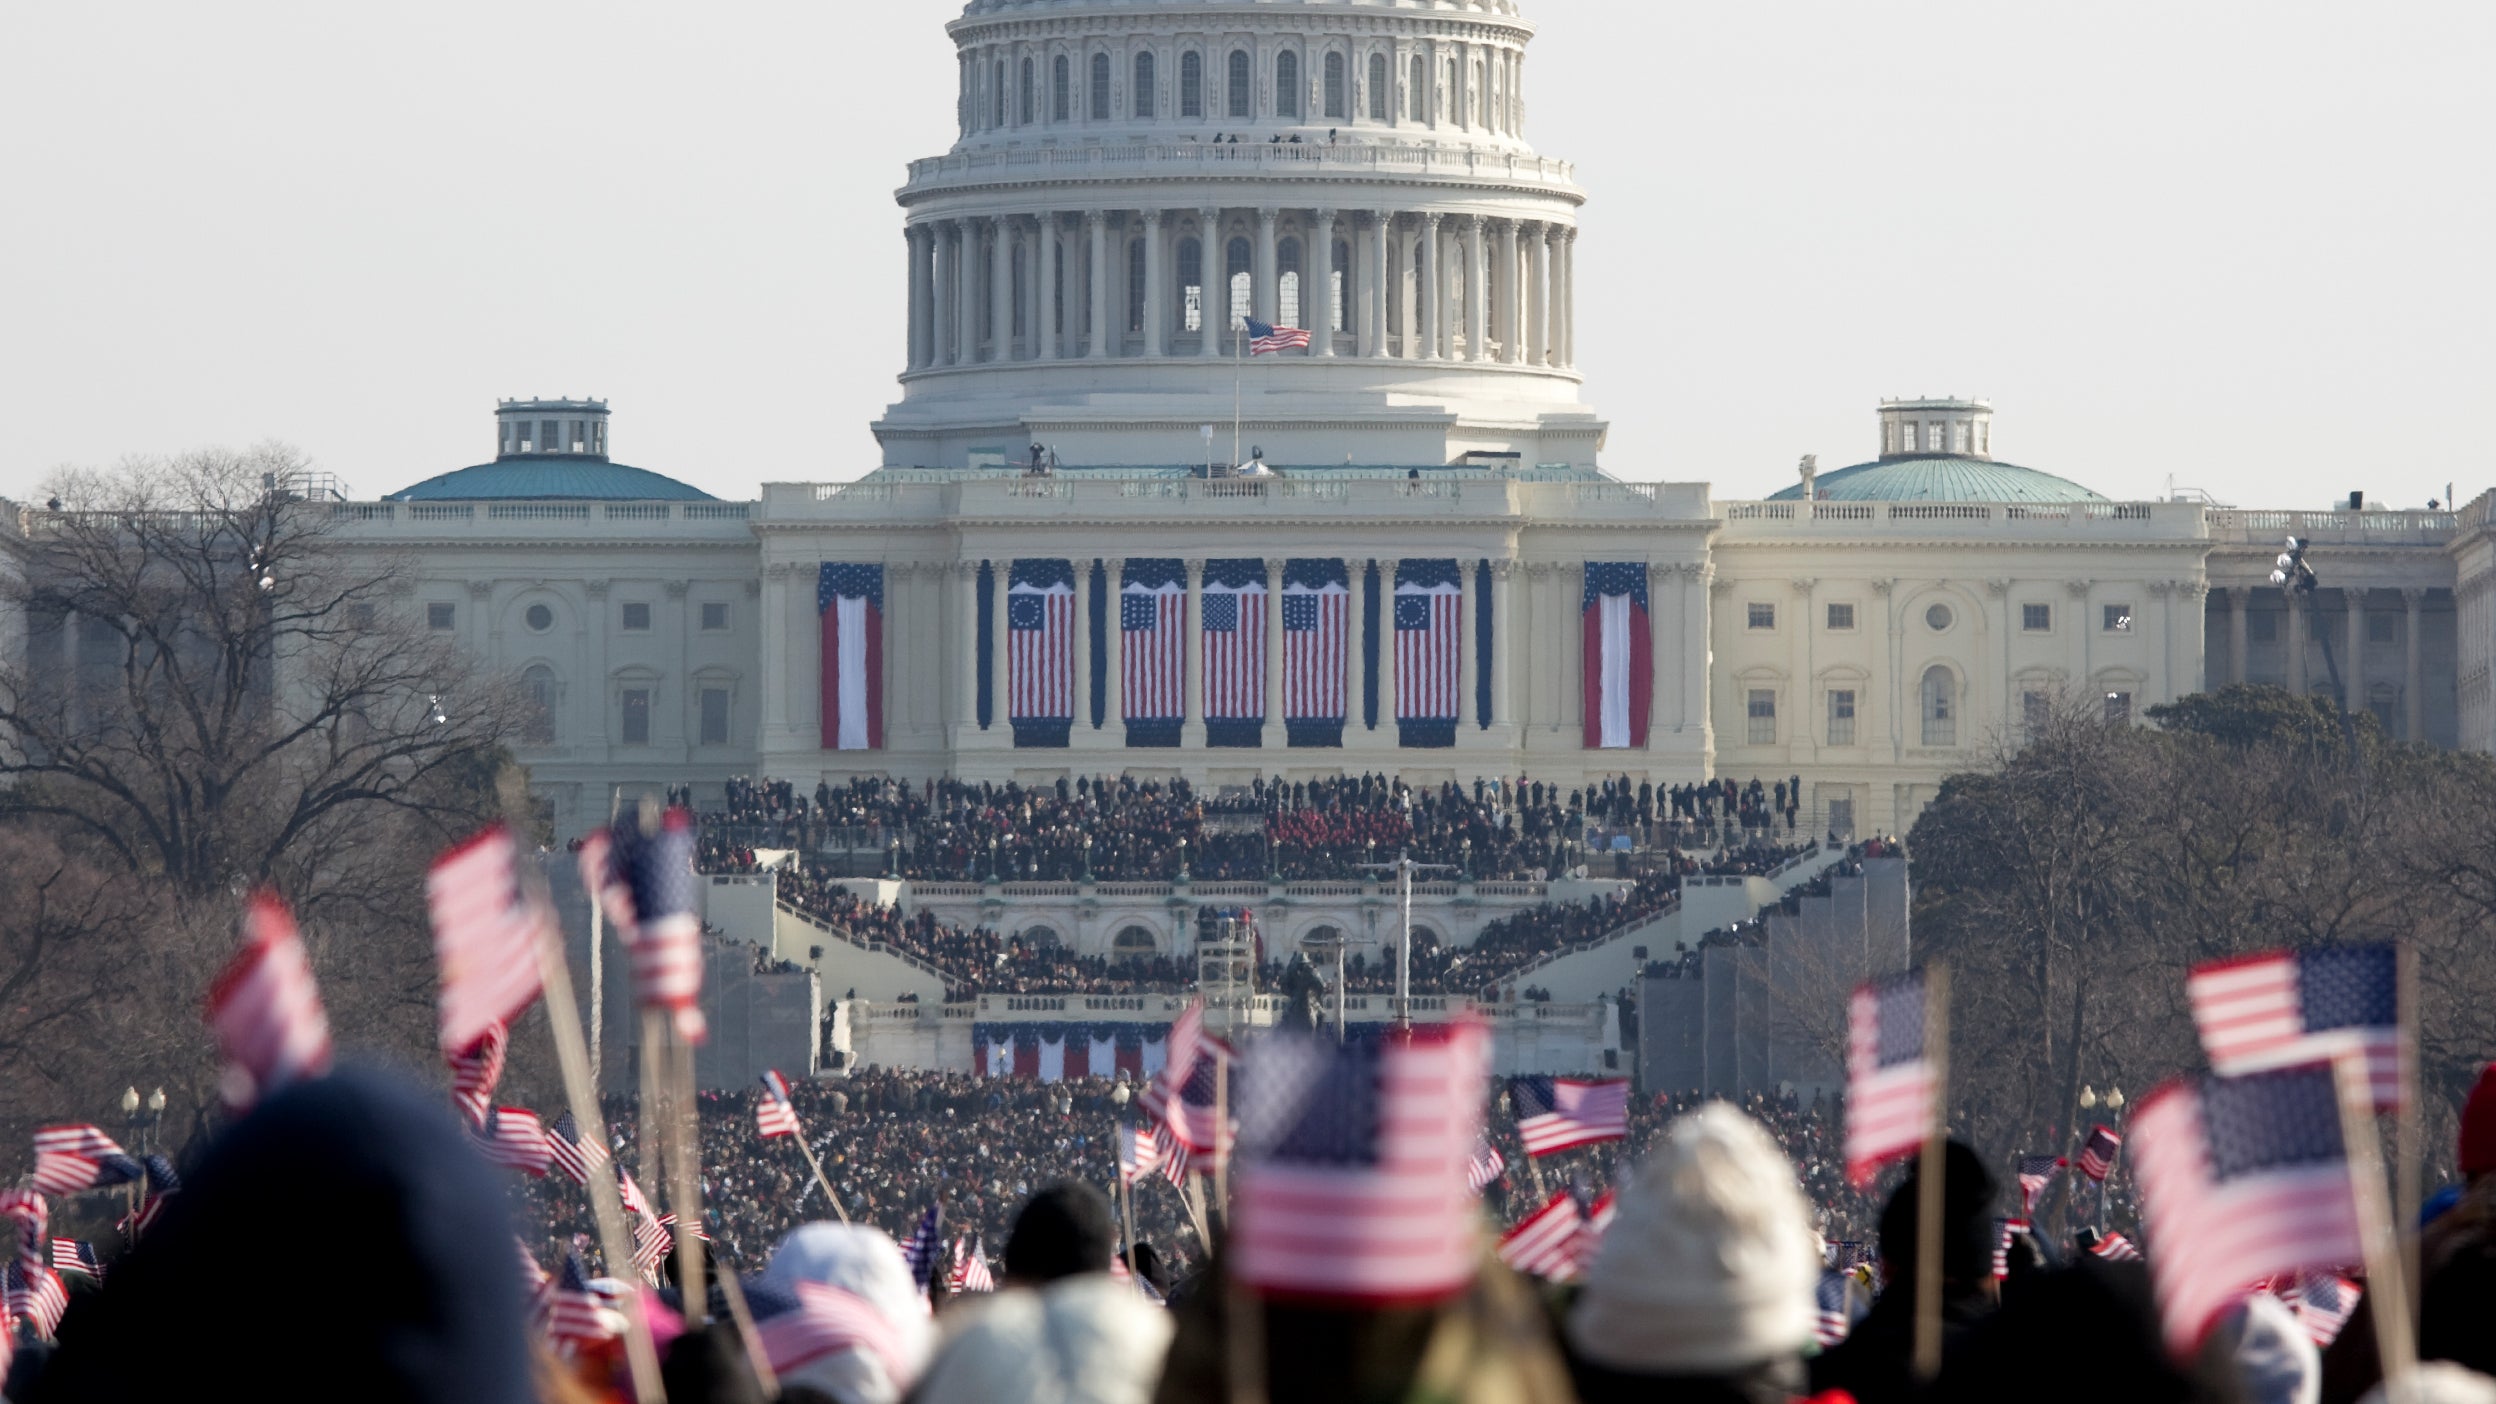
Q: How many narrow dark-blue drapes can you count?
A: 4